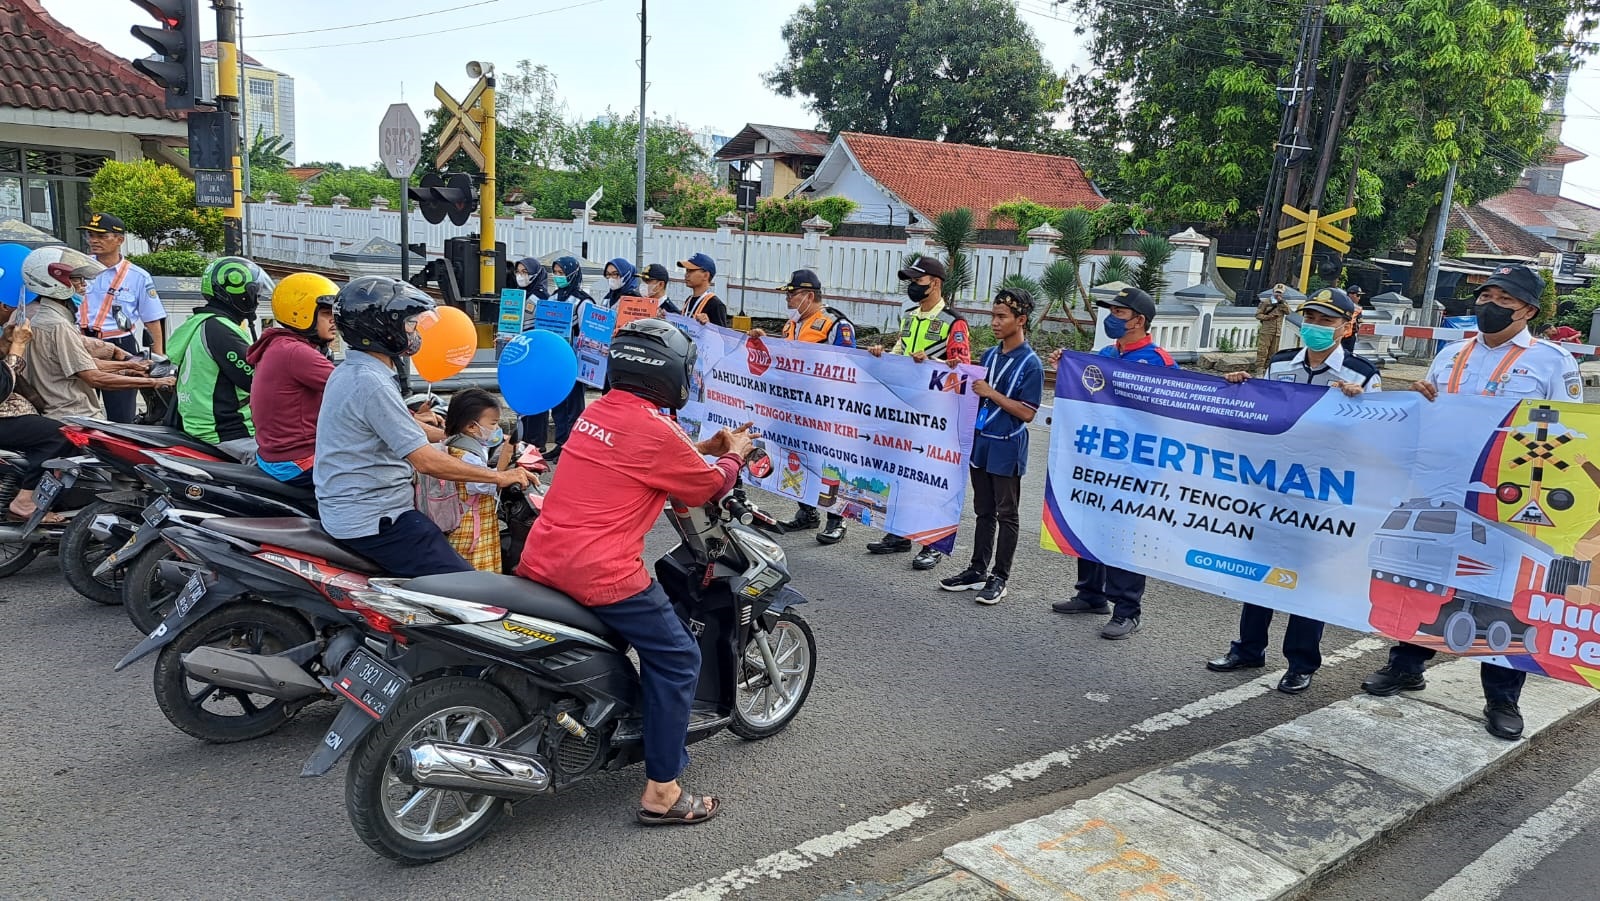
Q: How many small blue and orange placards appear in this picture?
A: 4